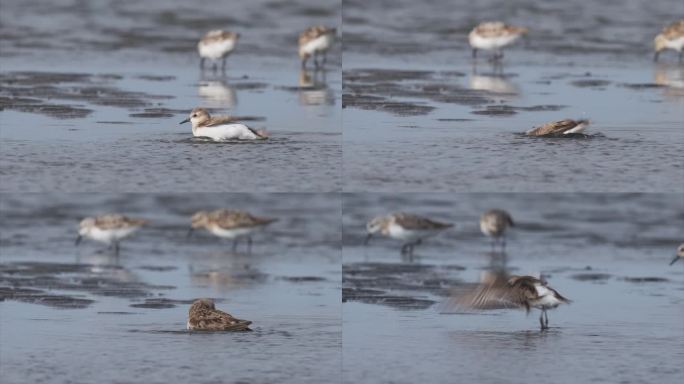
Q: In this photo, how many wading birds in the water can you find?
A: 13